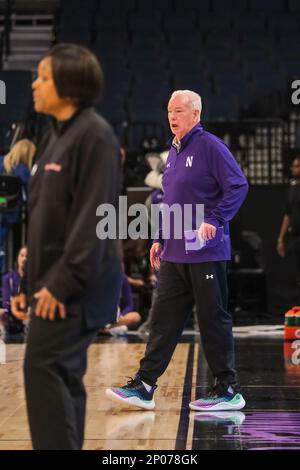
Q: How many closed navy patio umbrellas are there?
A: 0